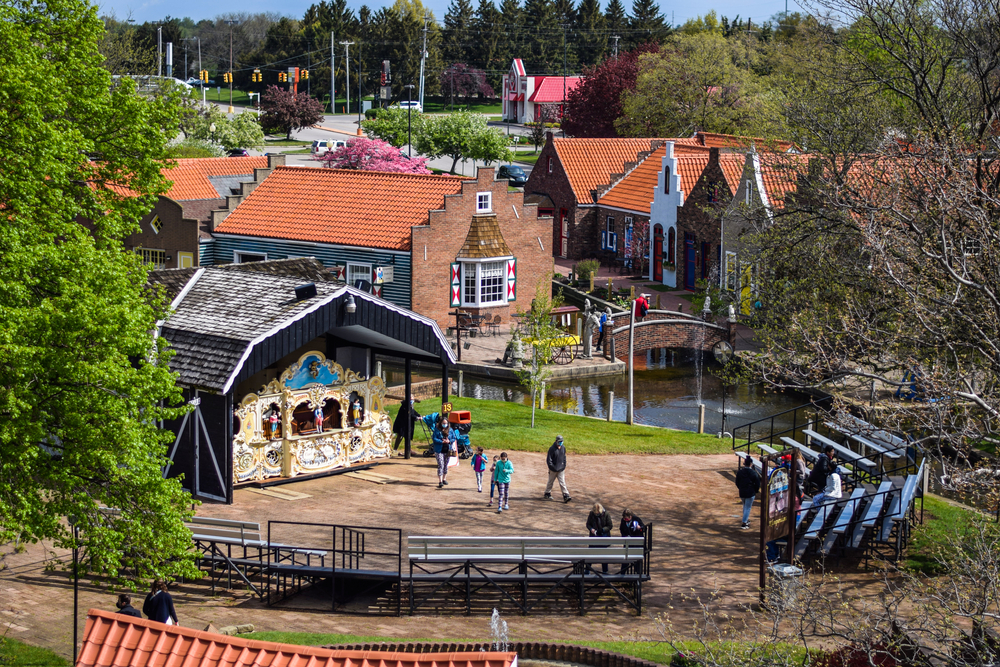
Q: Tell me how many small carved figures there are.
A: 3